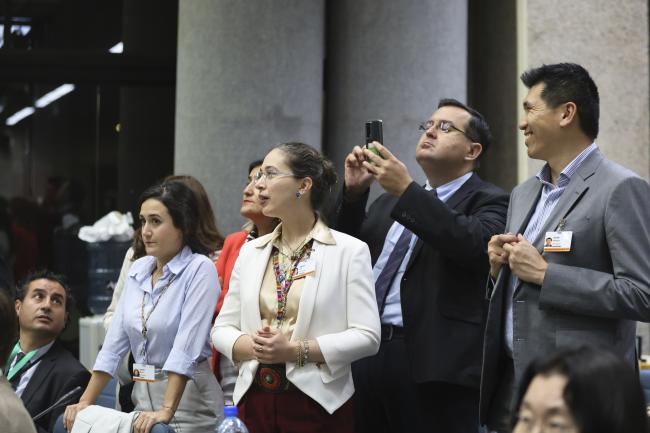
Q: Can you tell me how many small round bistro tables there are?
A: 0